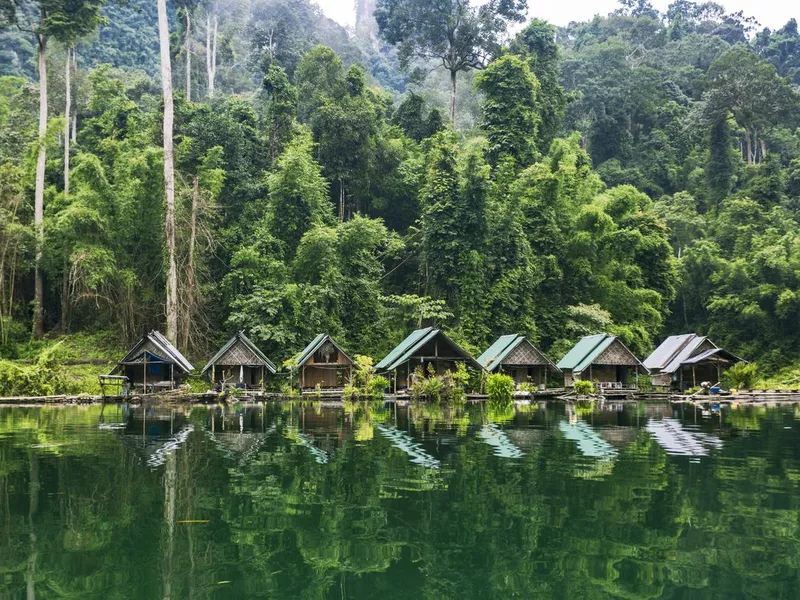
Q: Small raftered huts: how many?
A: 7